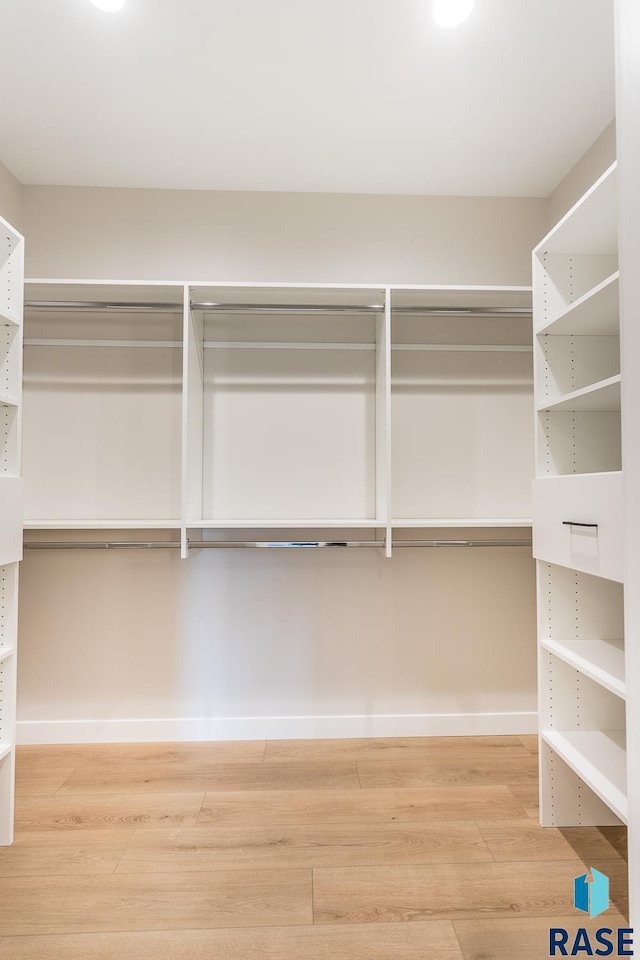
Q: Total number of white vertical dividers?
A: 2